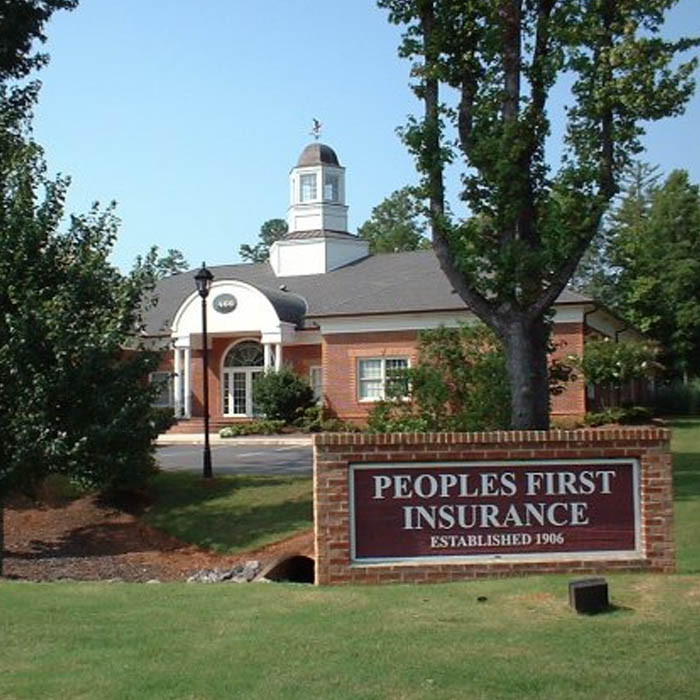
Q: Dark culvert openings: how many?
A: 1